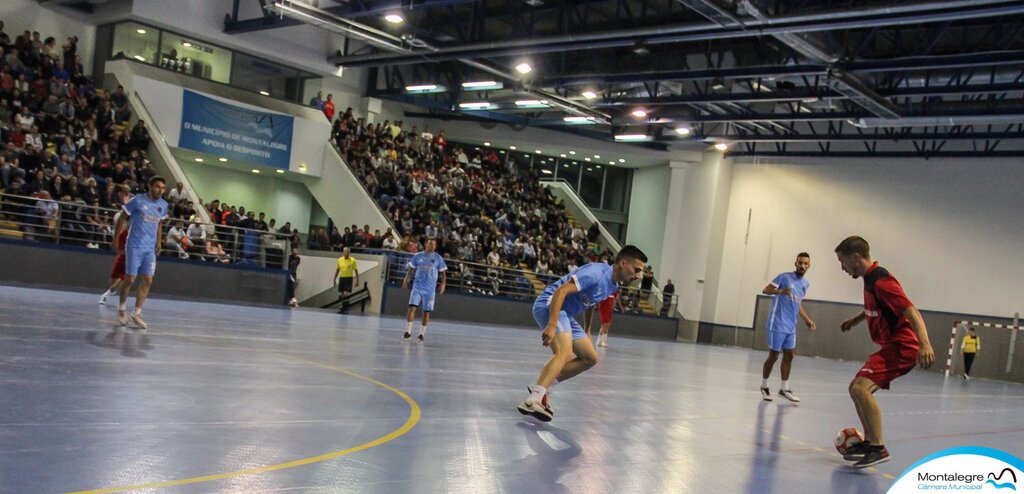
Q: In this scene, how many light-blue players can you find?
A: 4